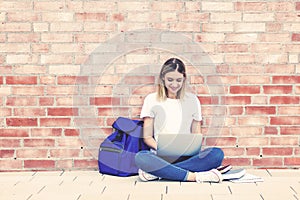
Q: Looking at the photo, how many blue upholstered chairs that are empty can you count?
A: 0